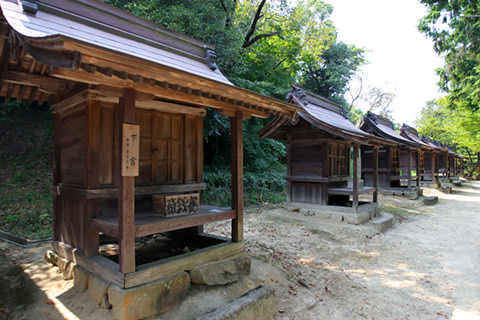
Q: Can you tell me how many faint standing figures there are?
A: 0